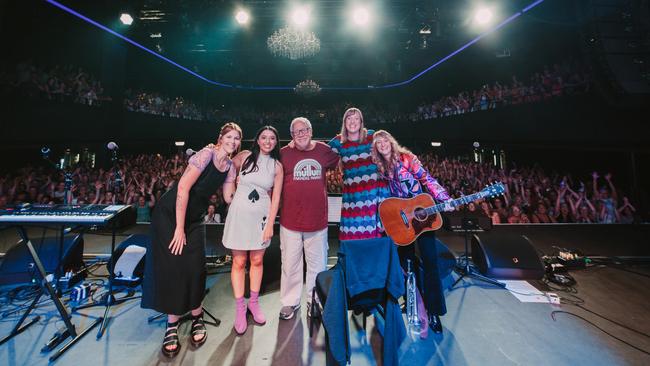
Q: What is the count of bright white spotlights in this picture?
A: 5